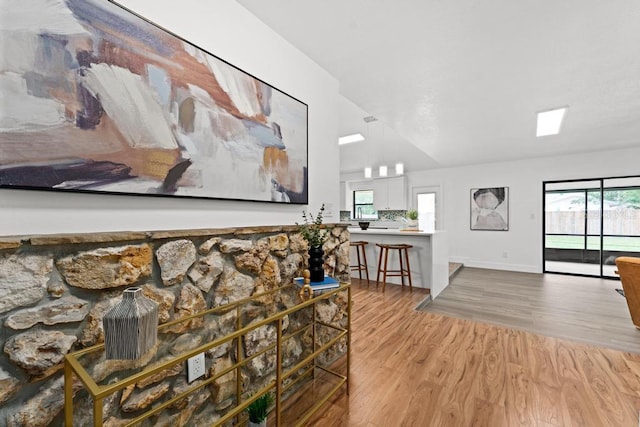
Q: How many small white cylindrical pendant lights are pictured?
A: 3